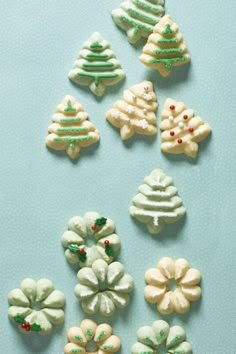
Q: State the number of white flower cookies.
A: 2